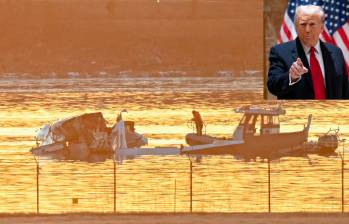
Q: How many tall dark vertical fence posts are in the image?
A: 5